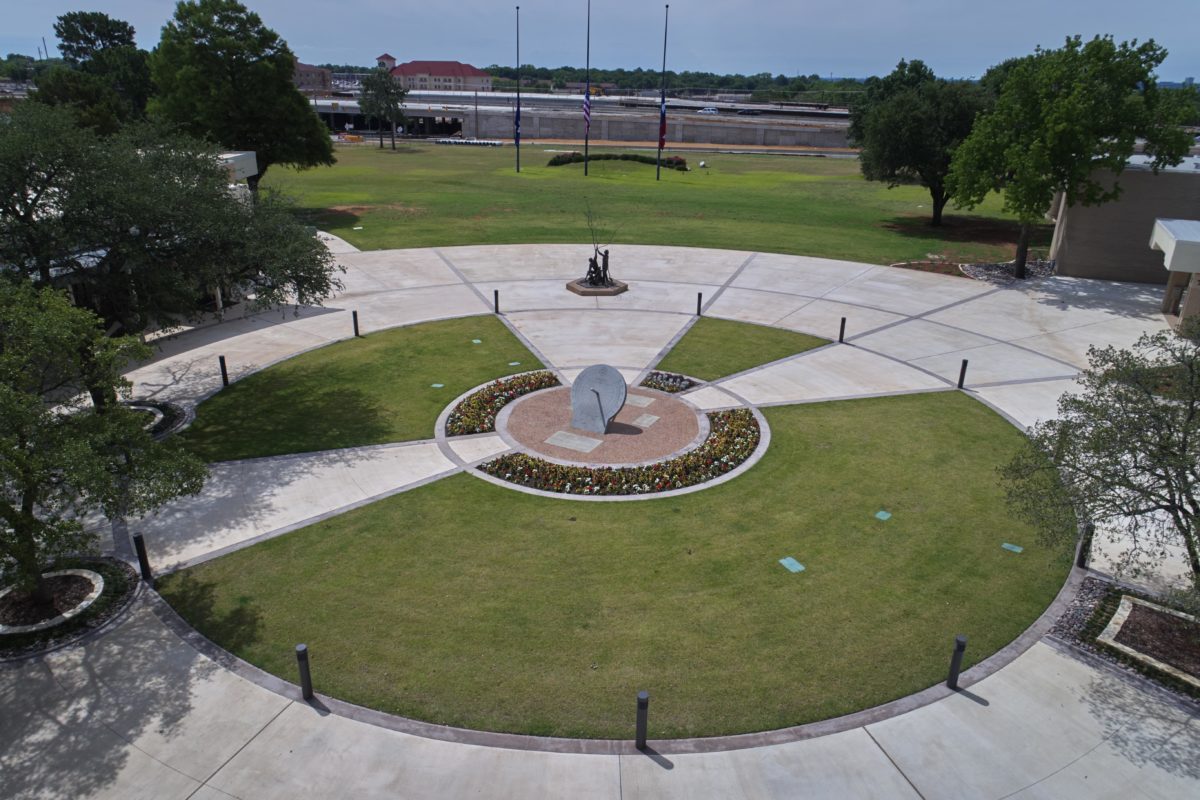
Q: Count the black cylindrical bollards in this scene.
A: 11